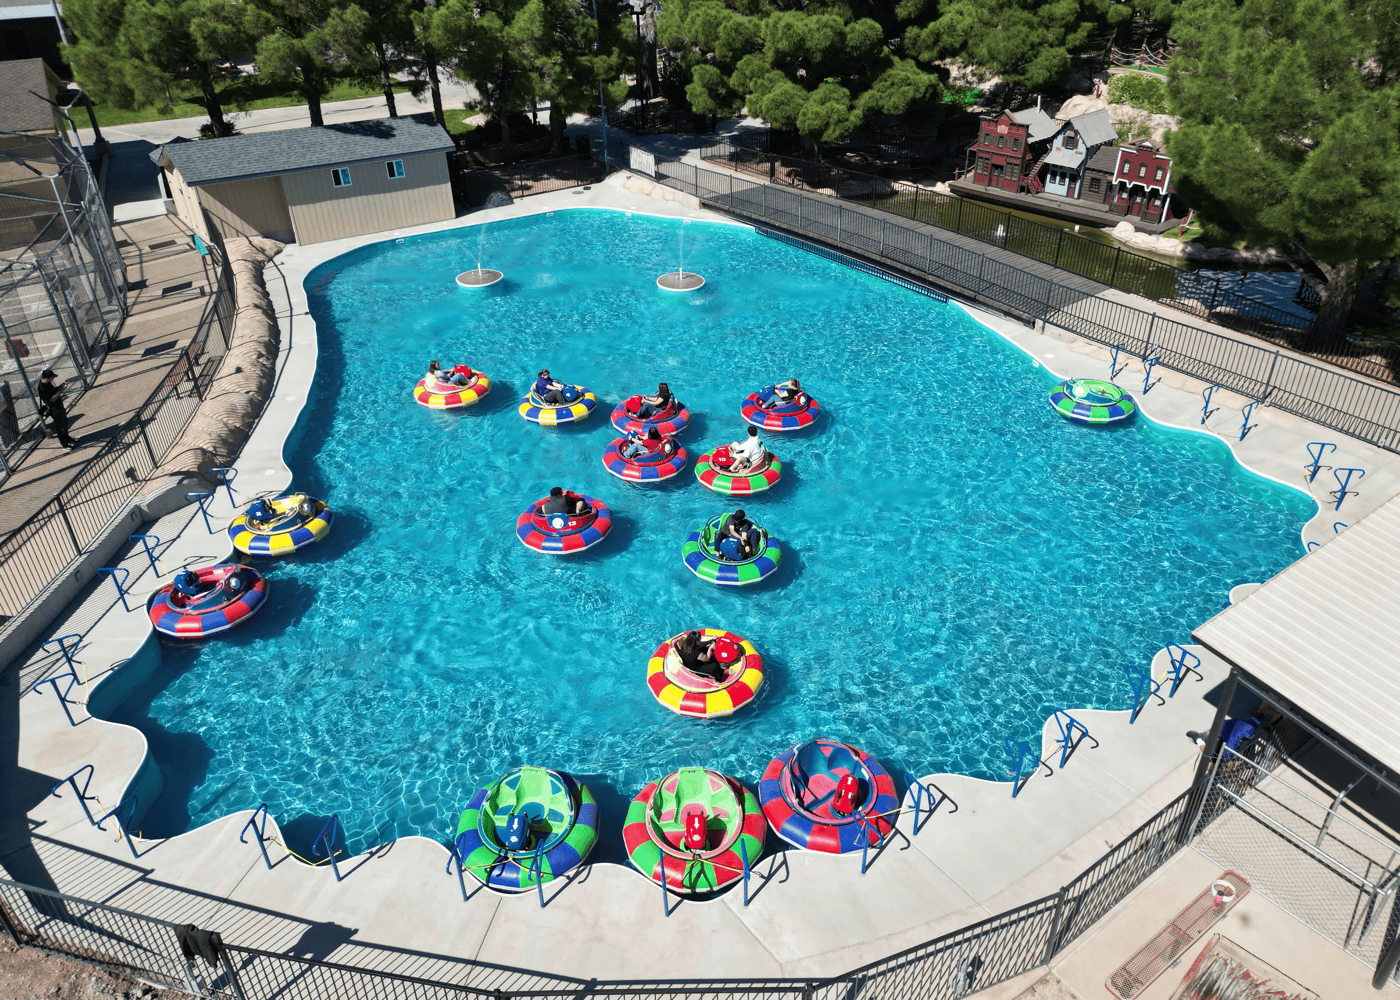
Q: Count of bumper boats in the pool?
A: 15